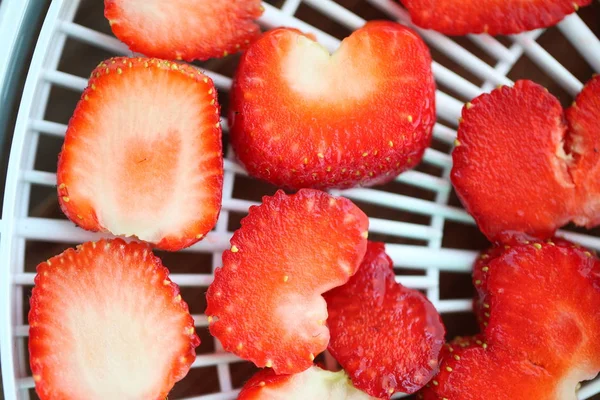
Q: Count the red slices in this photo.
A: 10